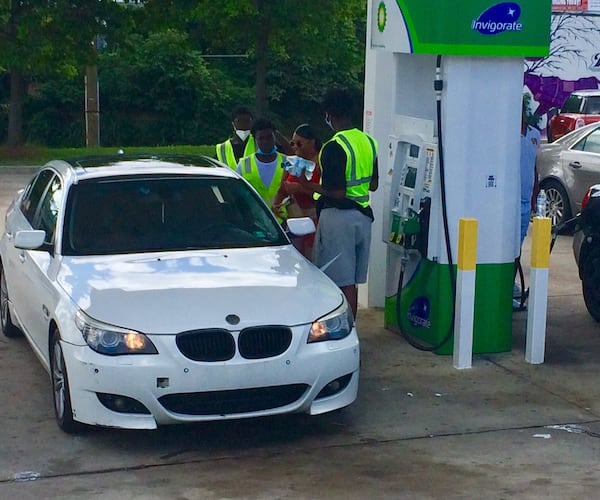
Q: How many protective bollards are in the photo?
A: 2